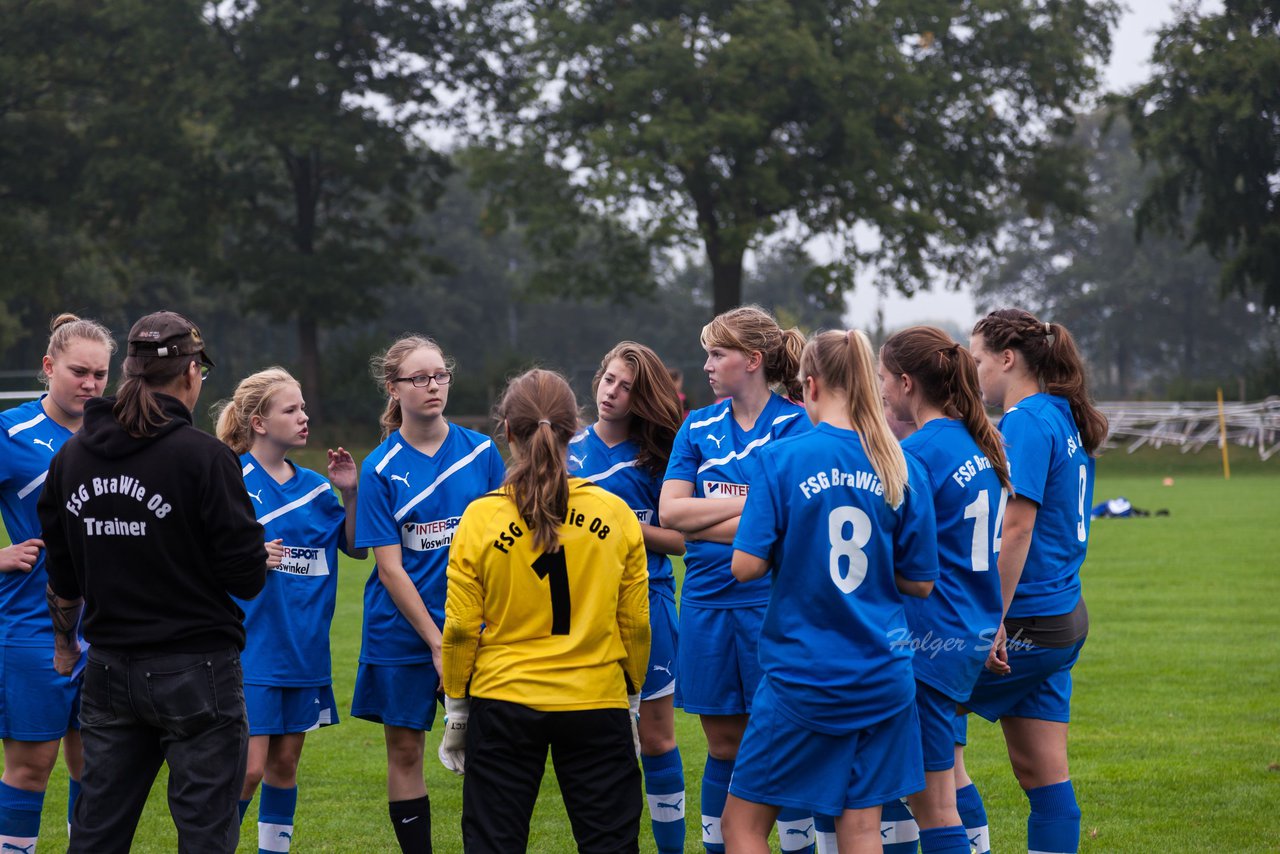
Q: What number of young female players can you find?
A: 9